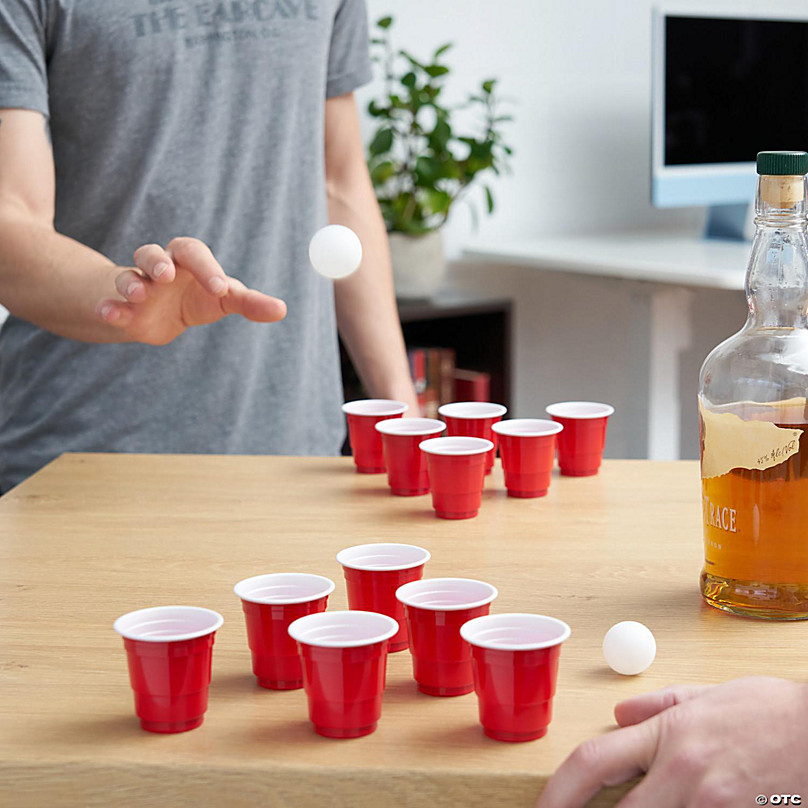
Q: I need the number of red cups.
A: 12